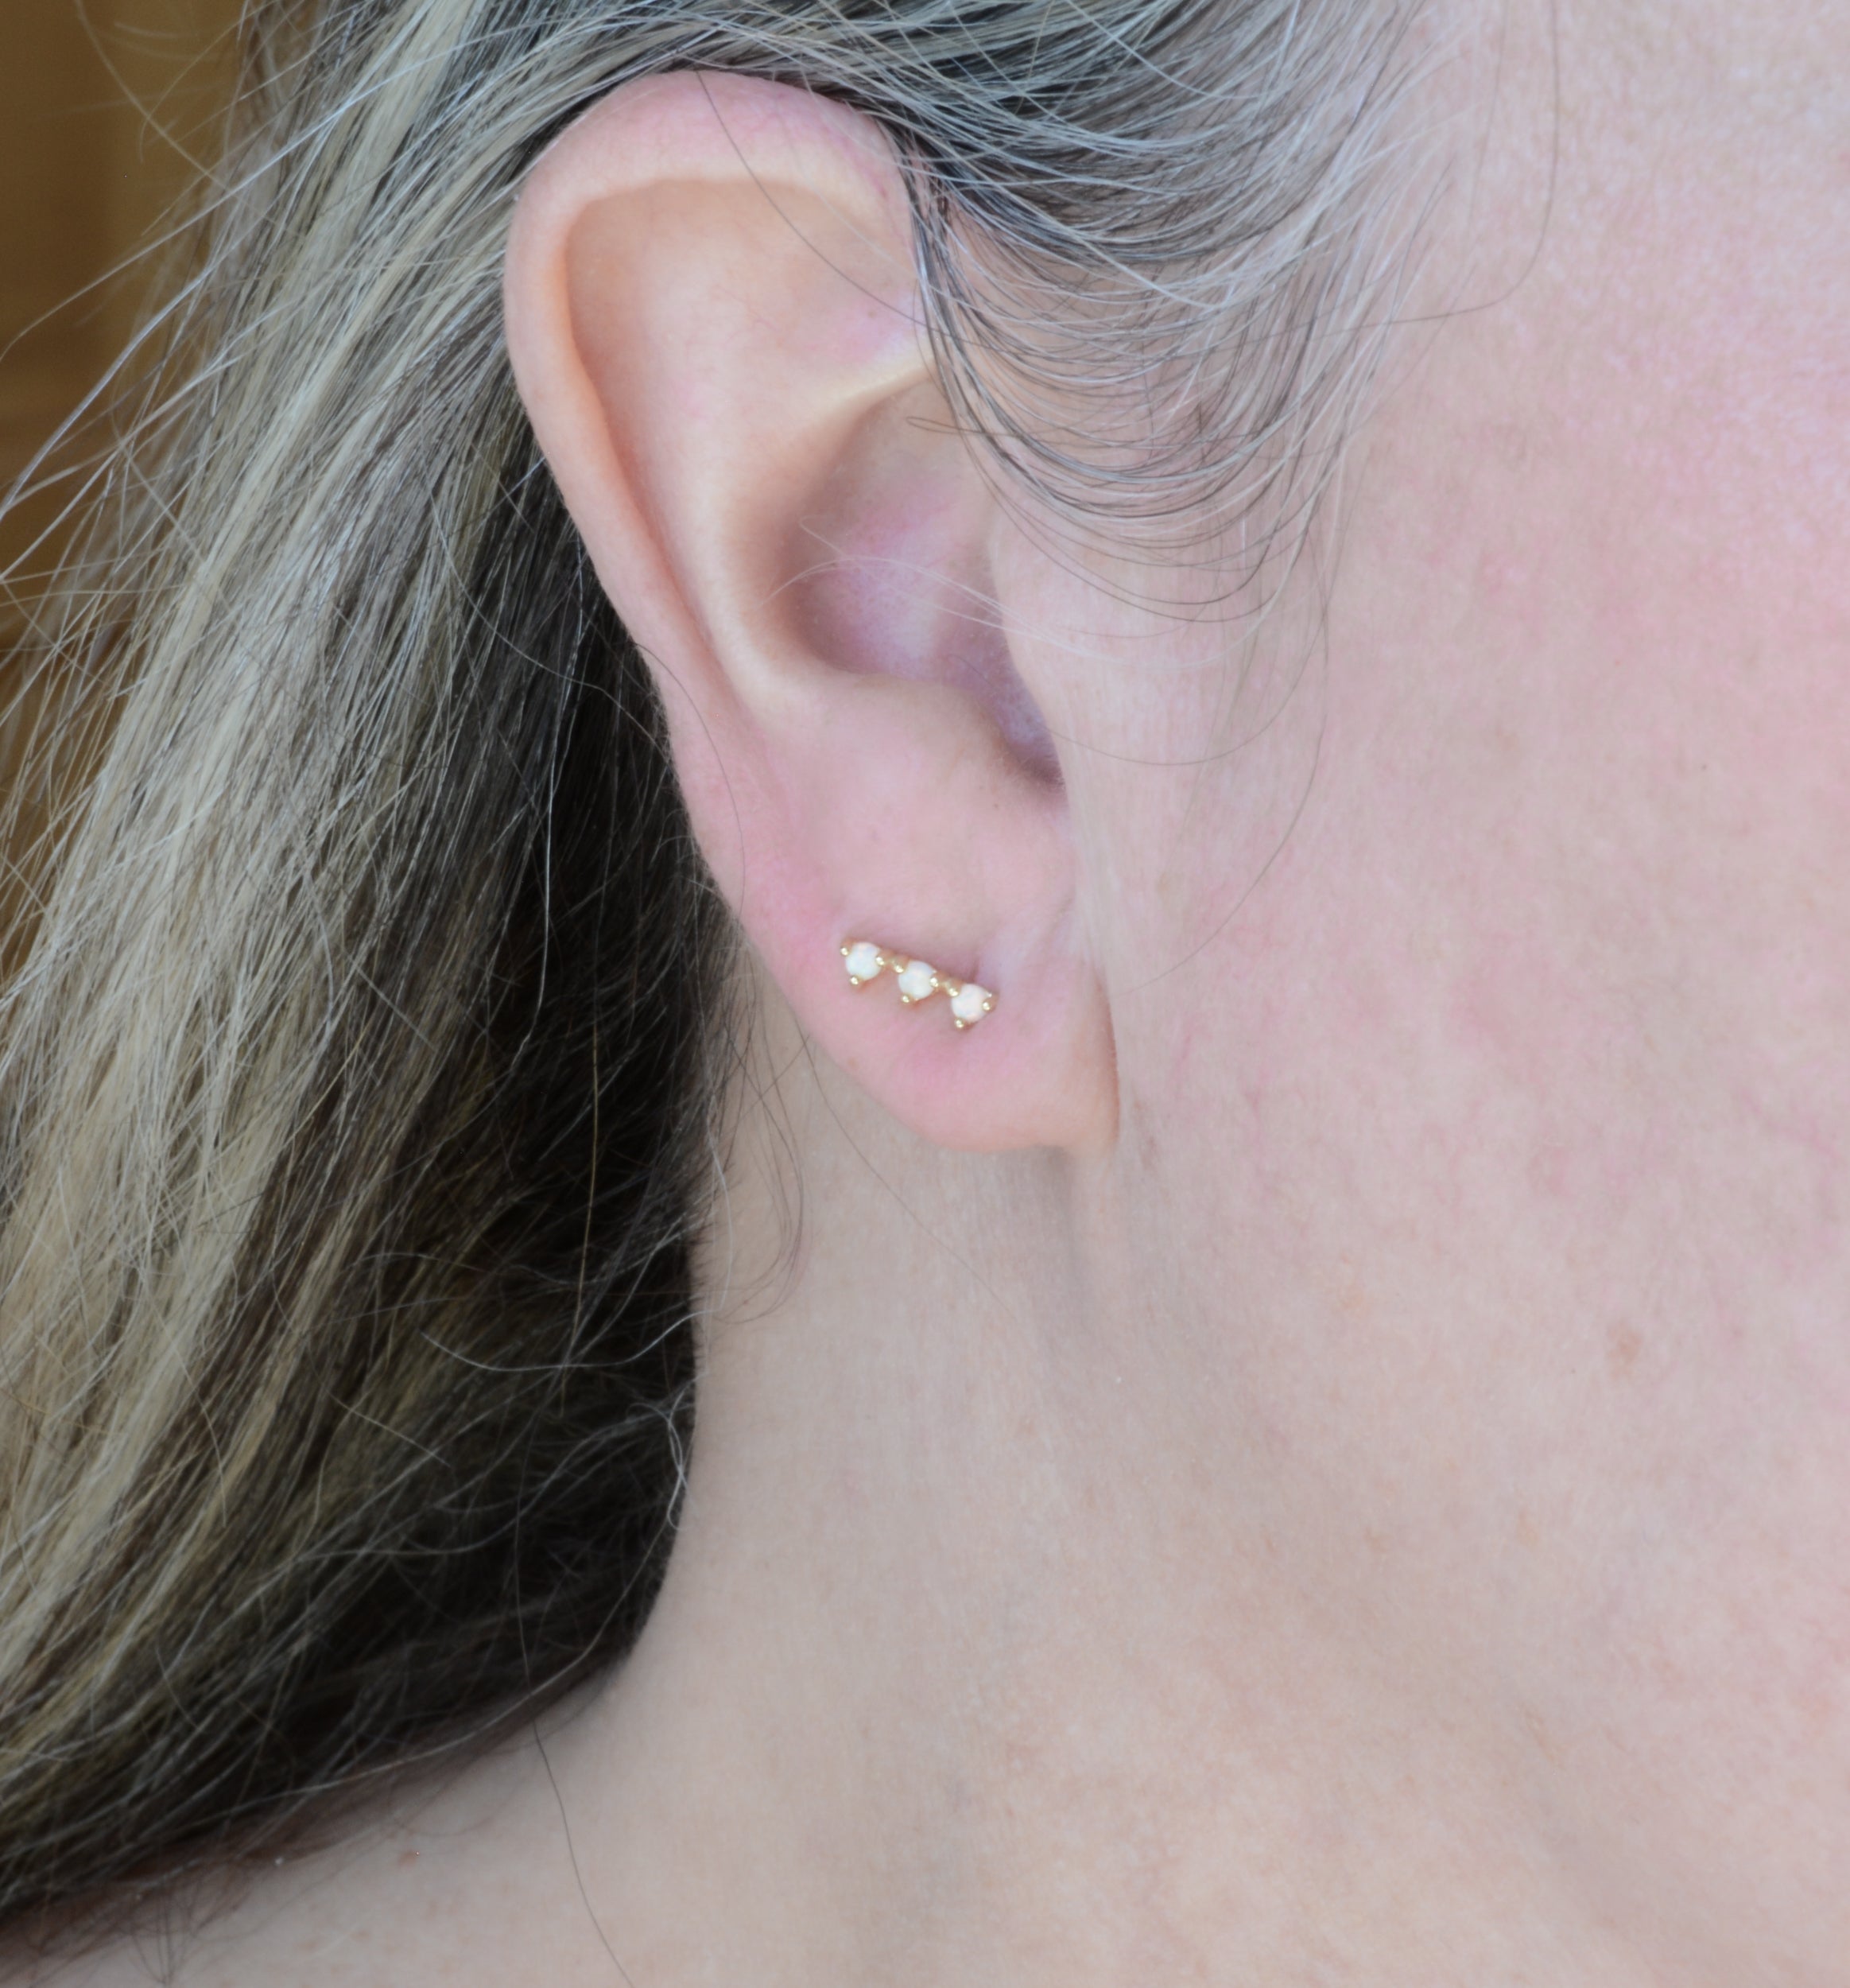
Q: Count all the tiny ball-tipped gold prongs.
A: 9